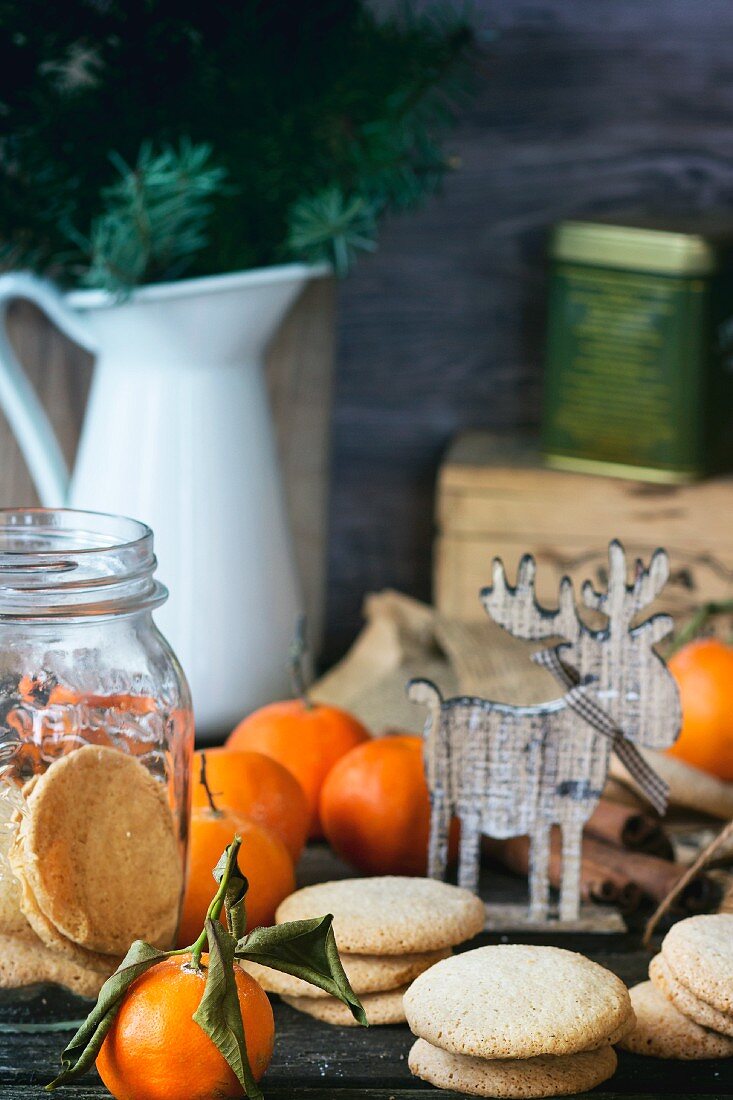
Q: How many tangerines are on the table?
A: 6